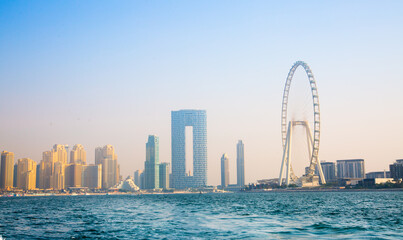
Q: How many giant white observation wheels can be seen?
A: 1